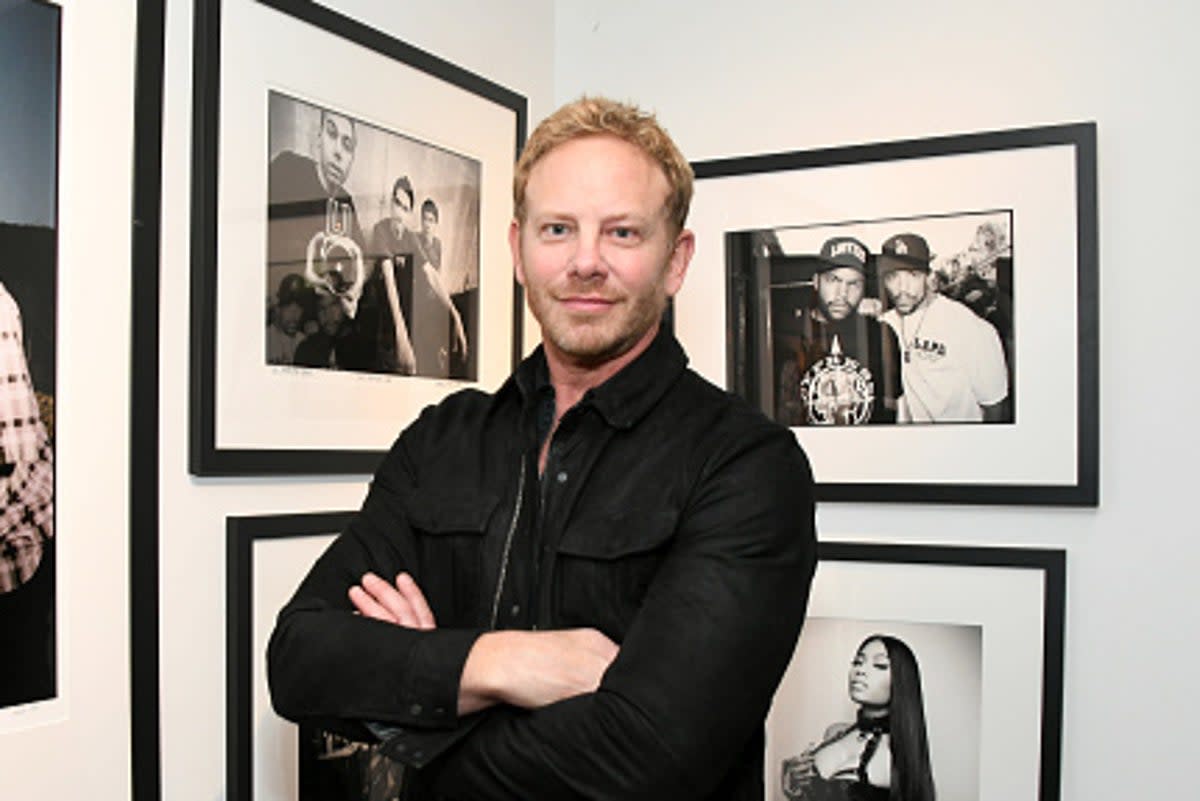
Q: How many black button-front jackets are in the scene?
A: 1